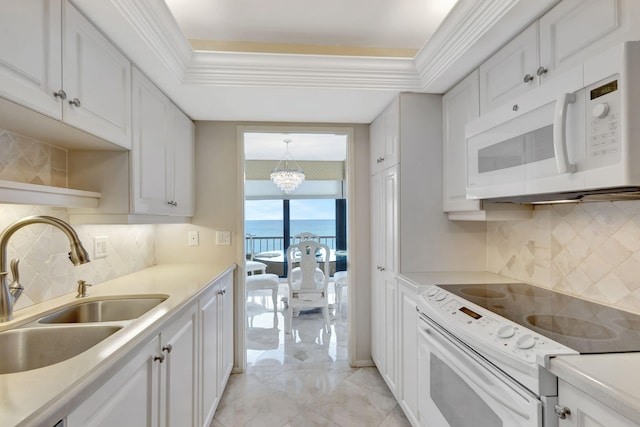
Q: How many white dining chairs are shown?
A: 5